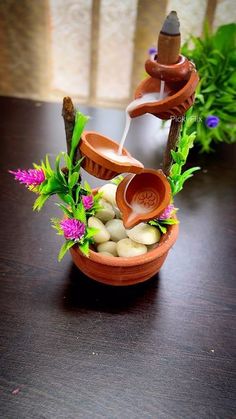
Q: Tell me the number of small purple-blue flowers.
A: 2